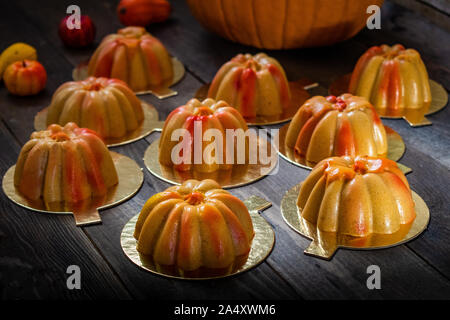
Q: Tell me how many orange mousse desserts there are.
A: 9